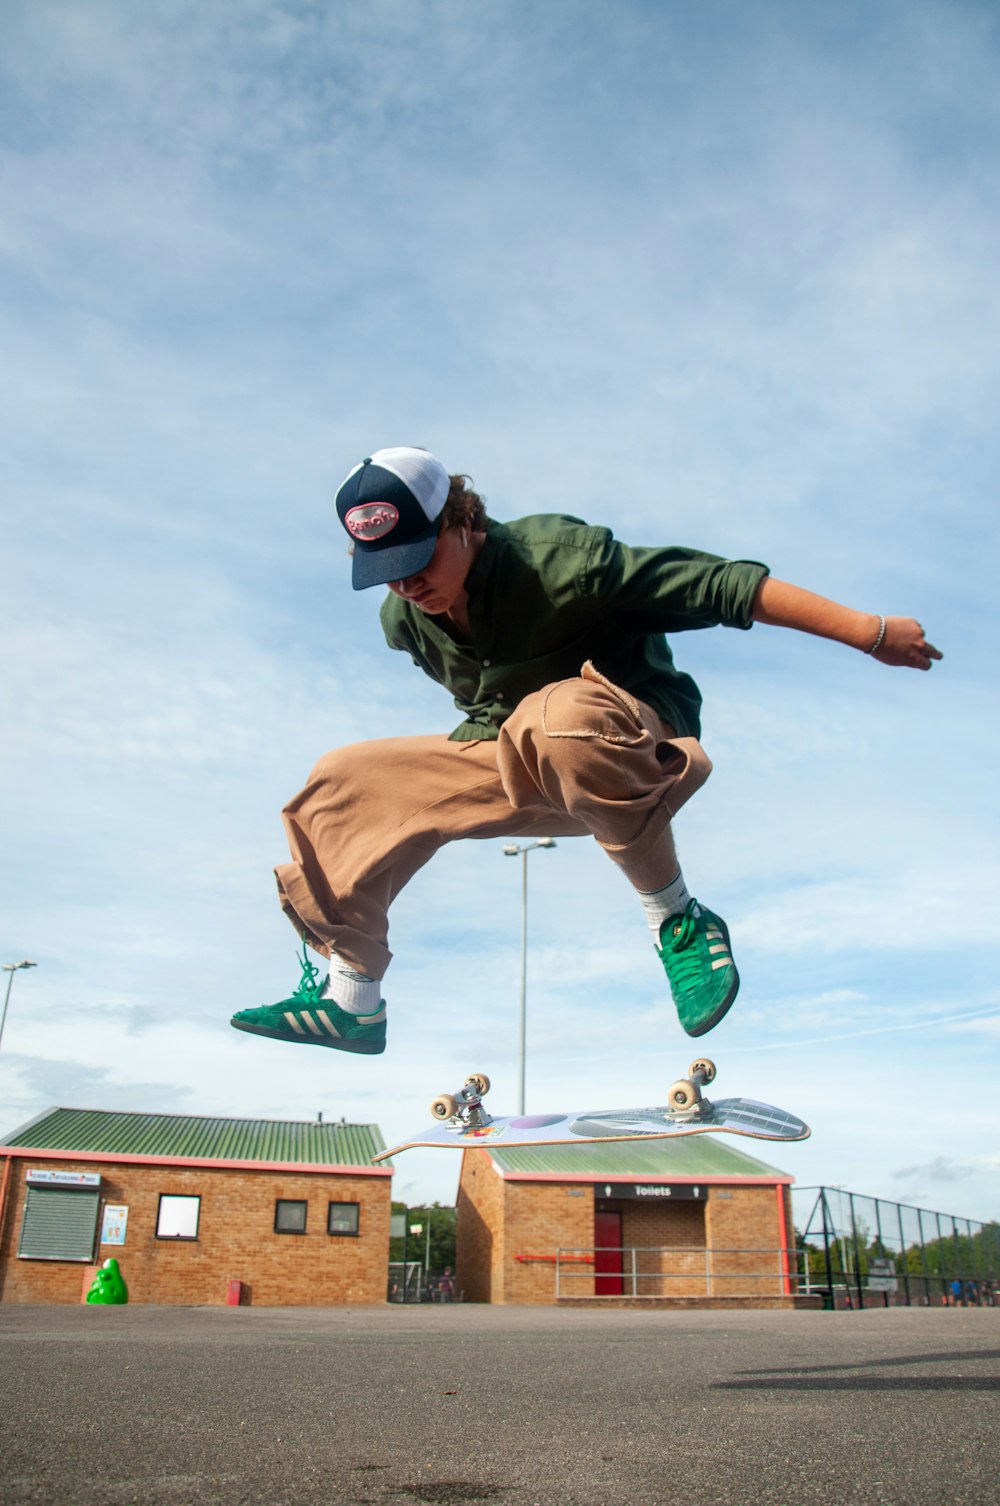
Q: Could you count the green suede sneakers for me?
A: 2